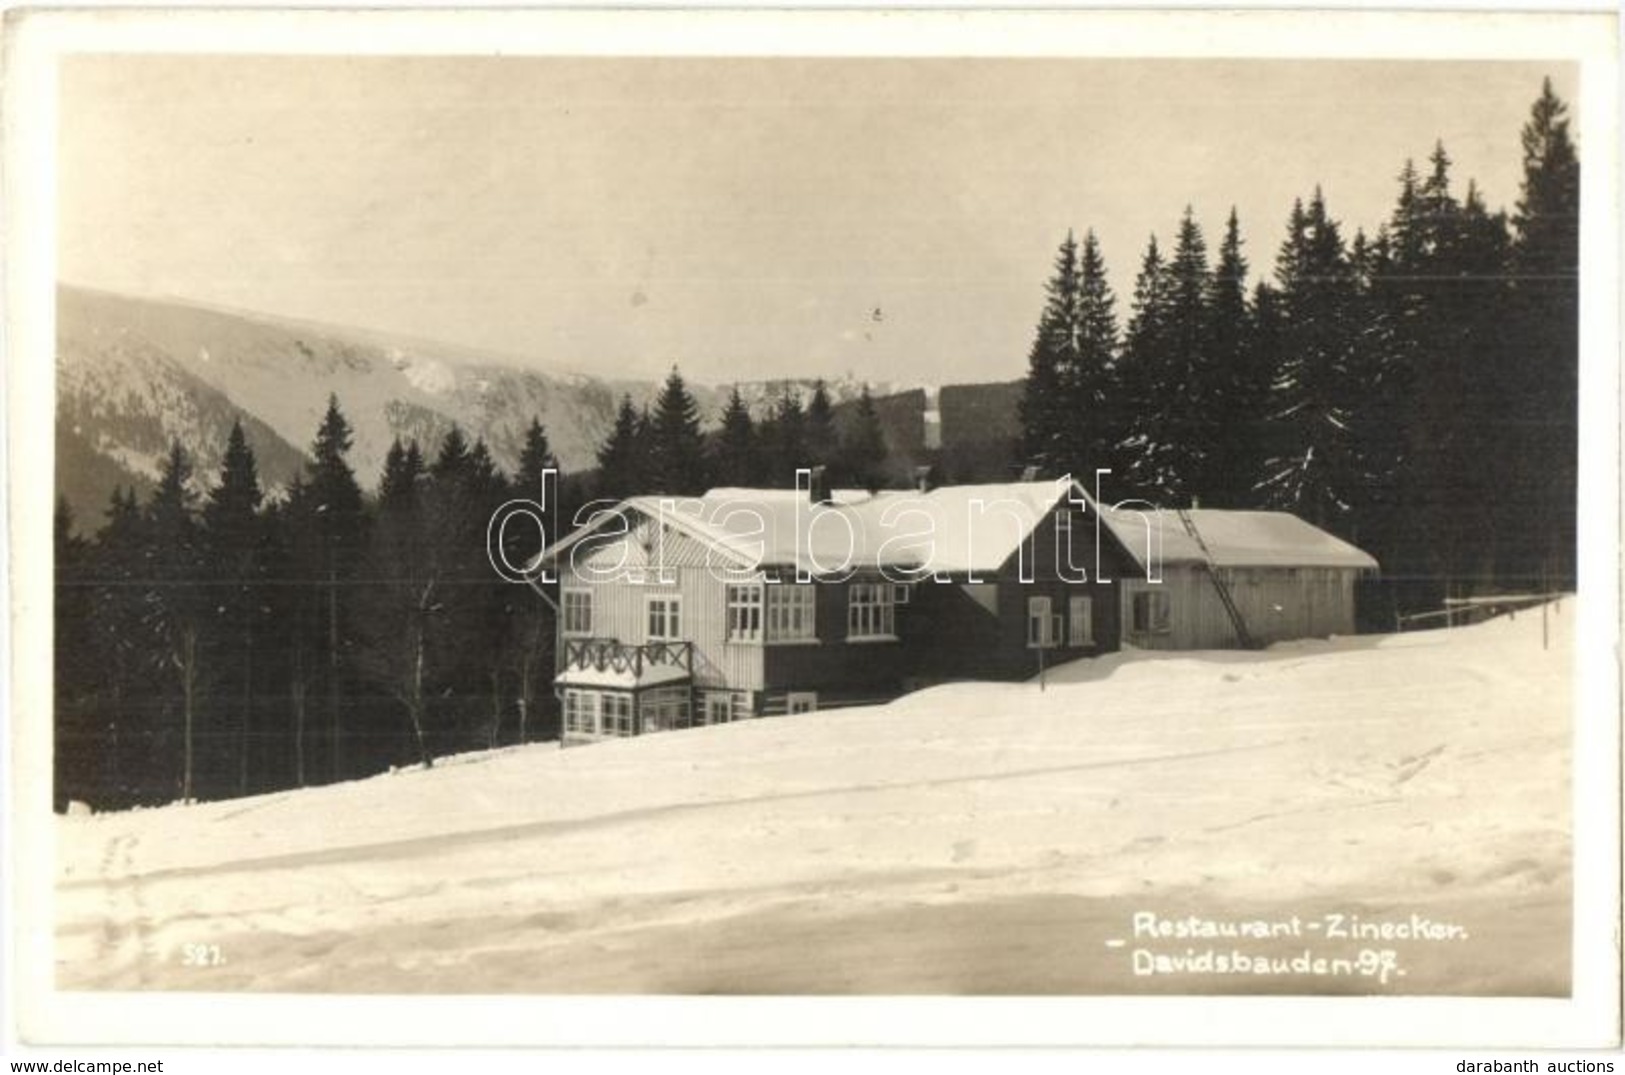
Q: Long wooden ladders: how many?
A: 1